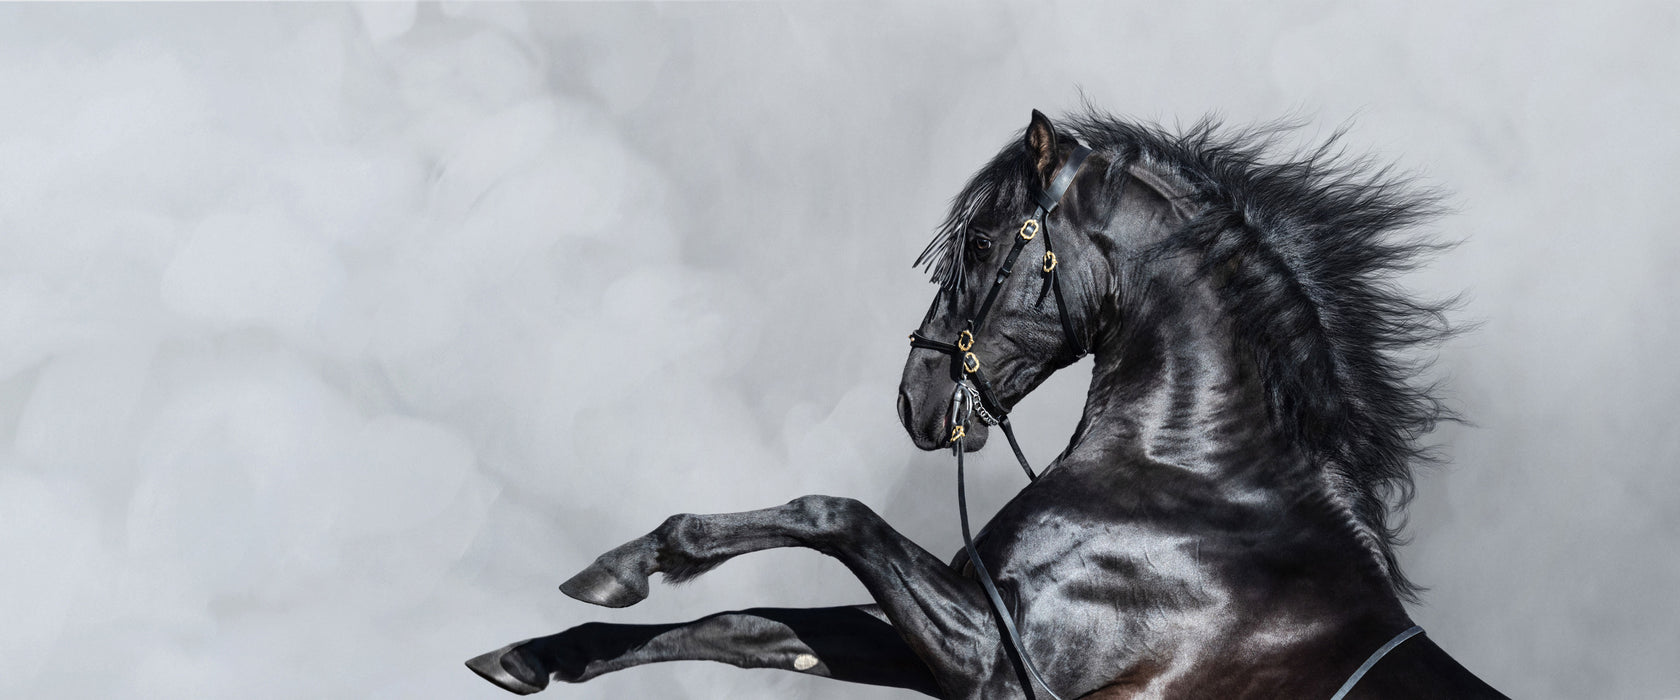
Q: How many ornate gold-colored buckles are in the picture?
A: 5